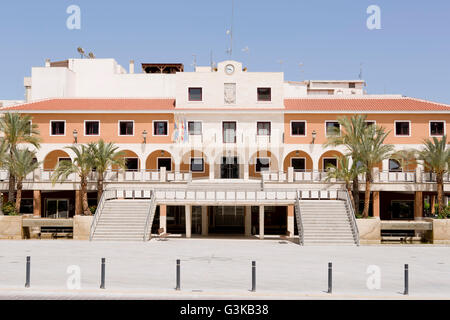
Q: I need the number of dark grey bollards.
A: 6